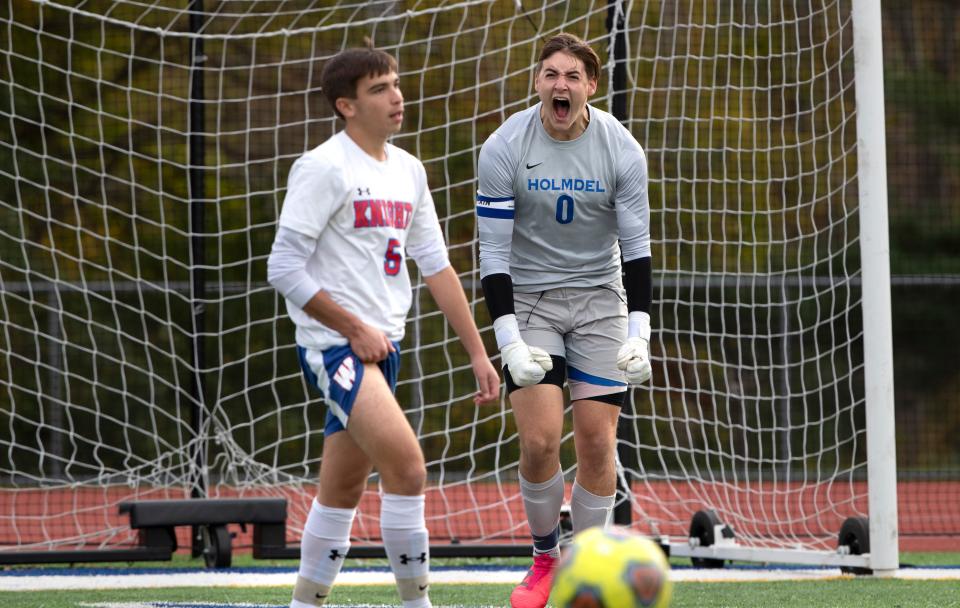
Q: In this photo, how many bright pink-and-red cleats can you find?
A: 1